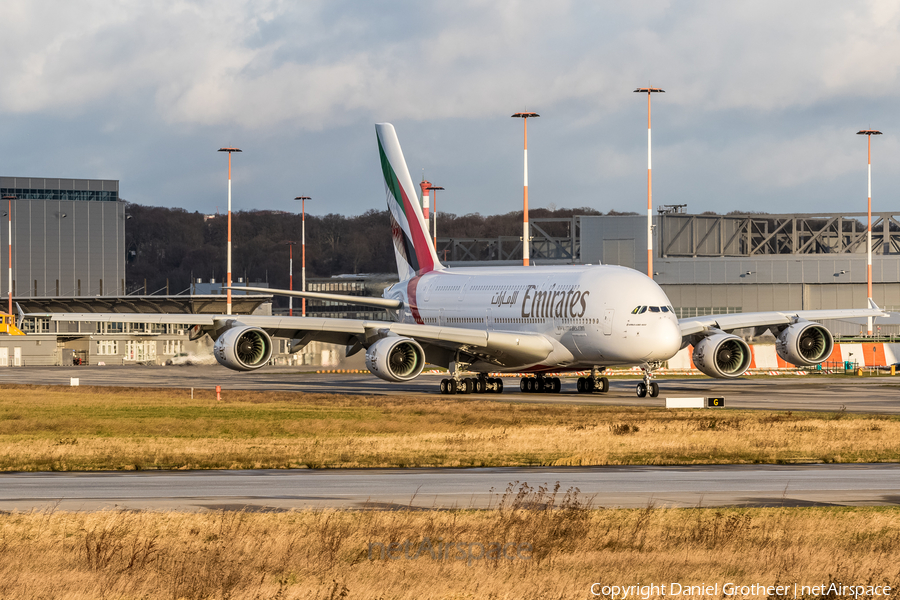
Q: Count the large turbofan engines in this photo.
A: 4